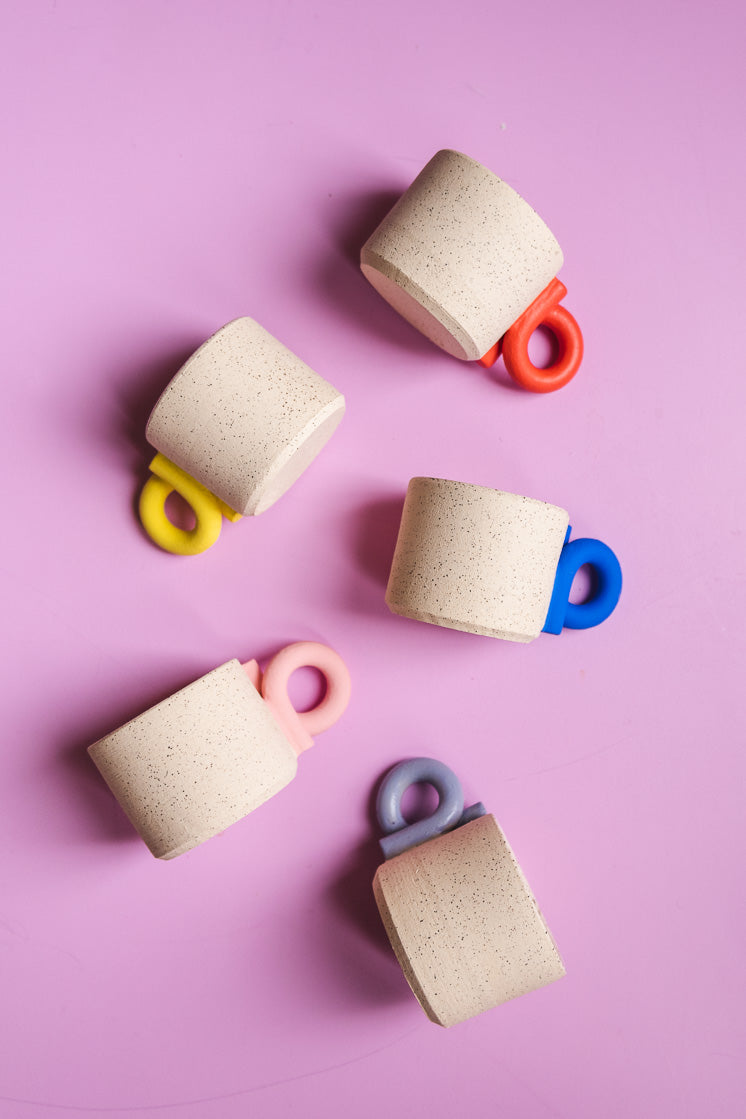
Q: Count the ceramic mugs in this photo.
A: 5